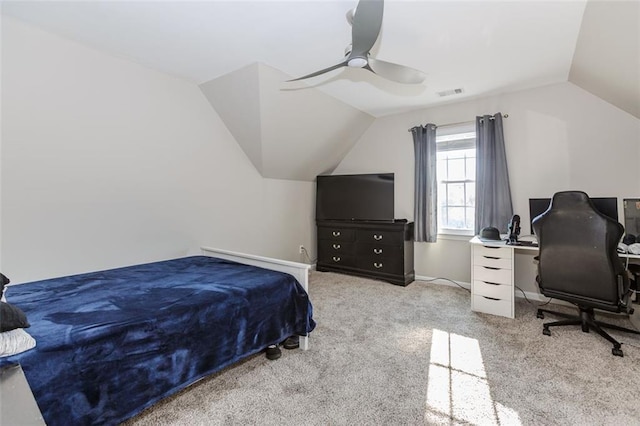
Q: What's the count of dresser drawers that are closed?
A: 6